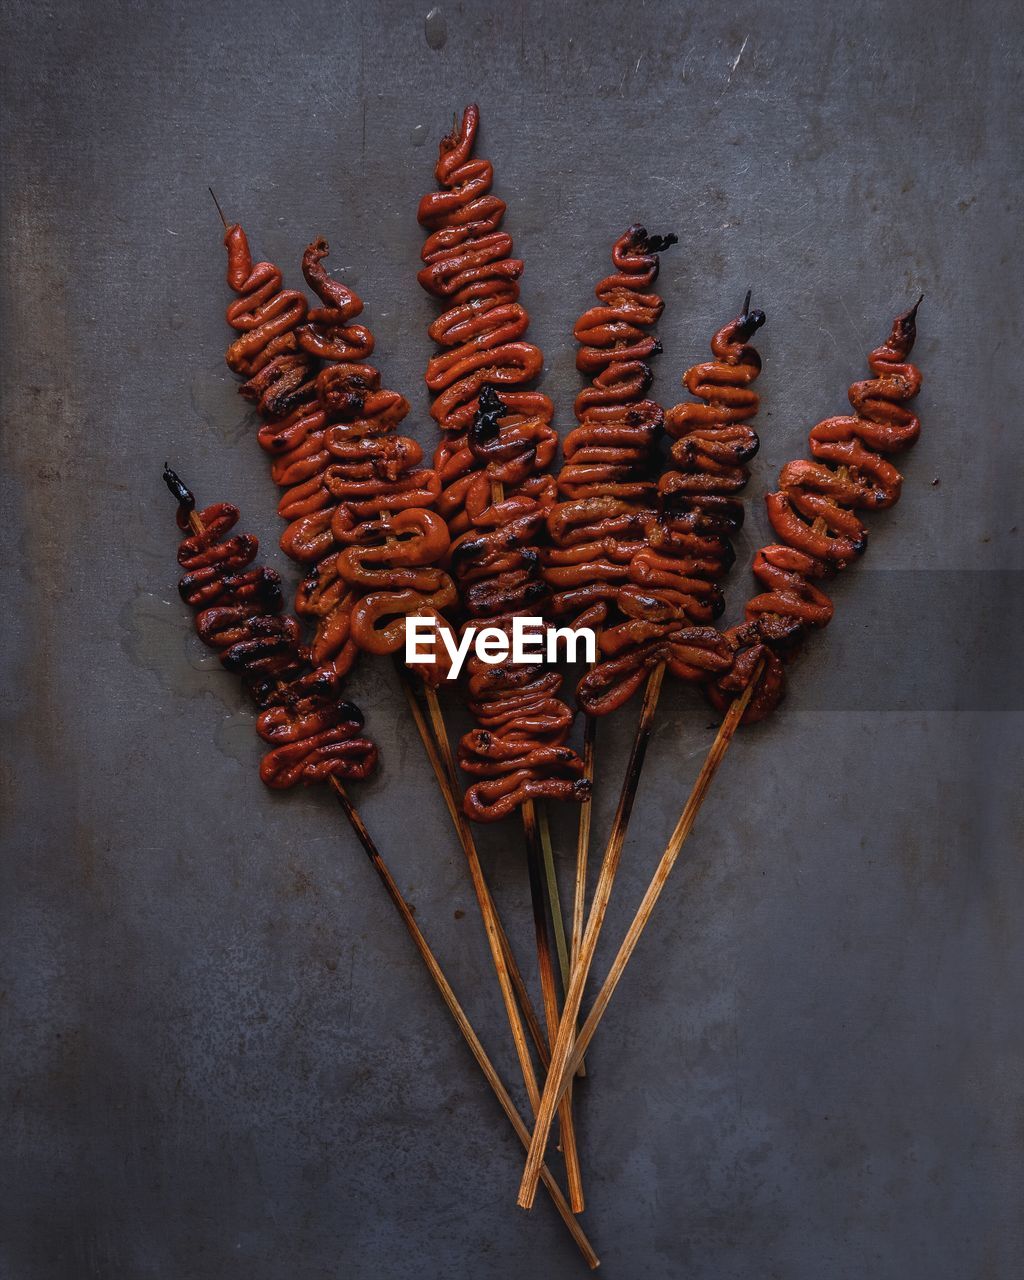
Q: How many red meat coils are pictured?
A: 8